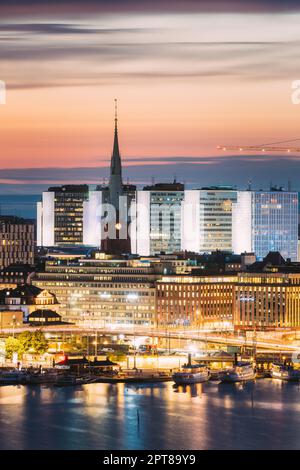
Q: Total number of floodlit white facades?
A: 5